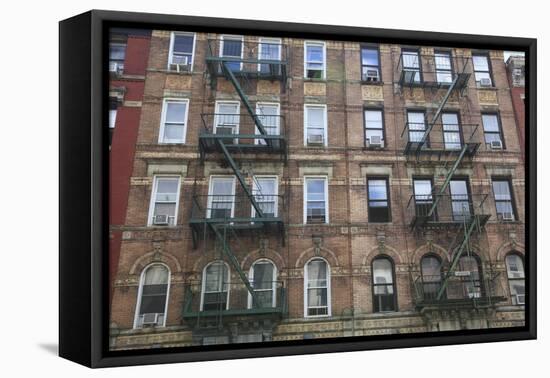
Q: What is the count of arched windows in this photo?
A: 8